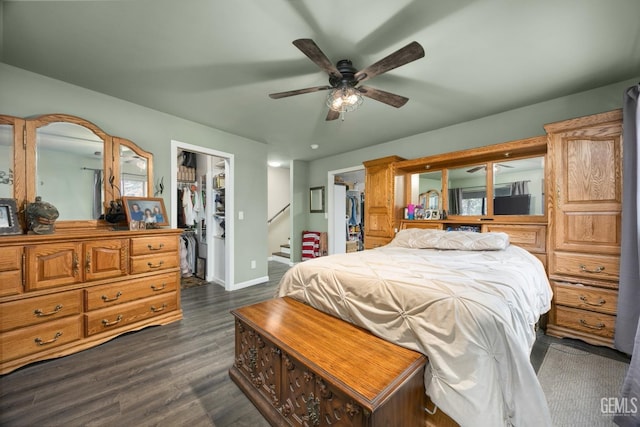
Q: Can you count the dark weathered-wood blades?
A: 5